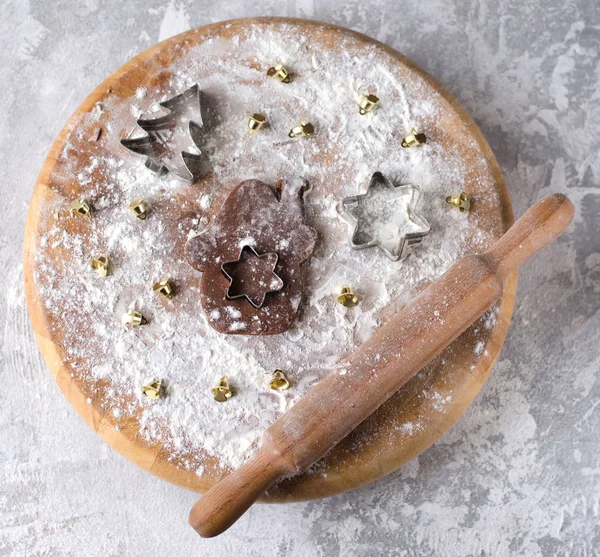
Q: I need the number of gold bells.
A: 15